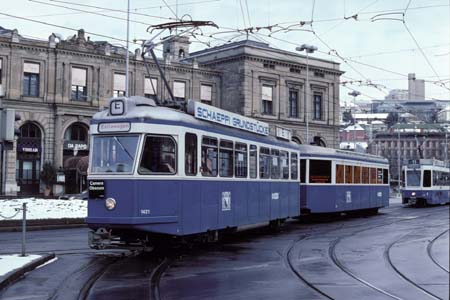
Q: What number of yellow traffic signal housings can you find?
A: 0